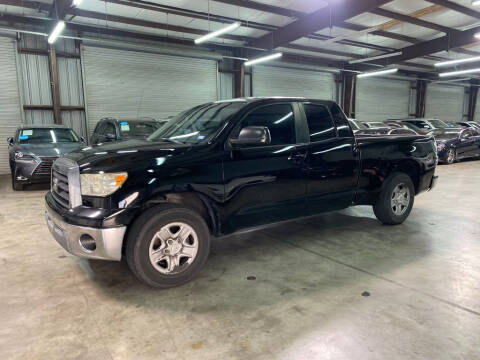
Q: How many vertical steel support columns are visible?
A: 5